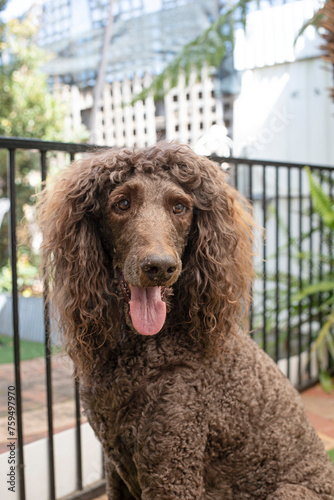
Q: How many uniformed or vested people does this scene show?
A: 0